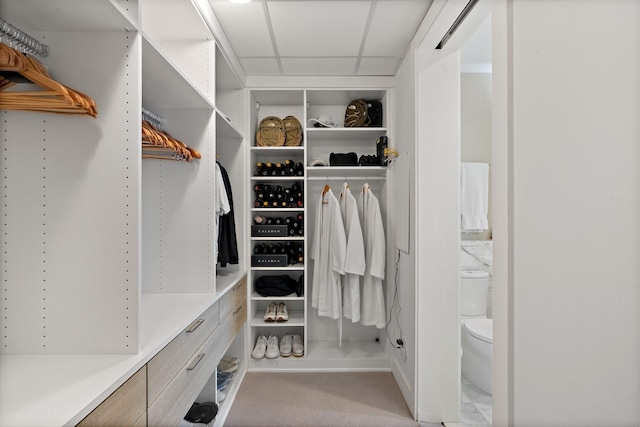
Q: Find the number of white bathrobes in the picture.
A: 3